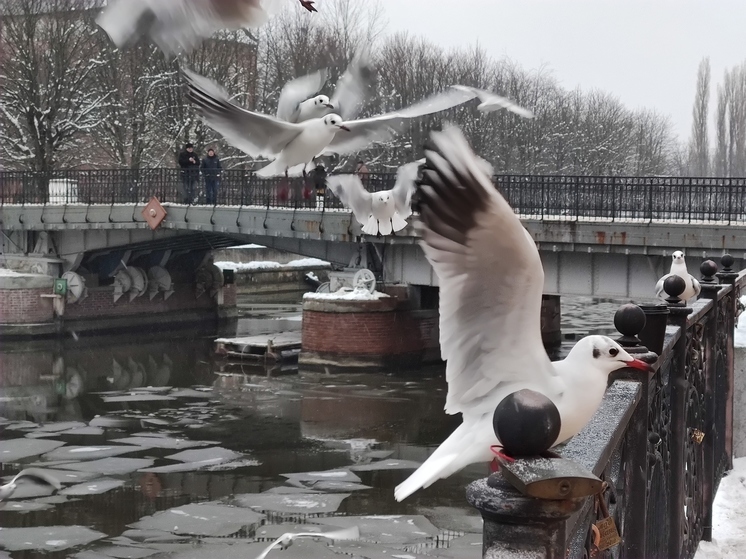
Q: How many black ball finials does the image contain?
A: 5